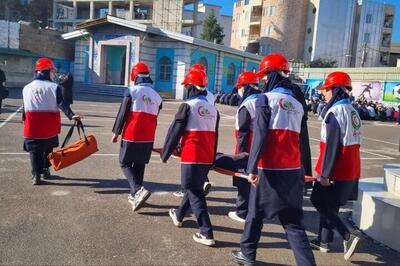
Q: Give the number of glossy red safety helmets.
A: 7